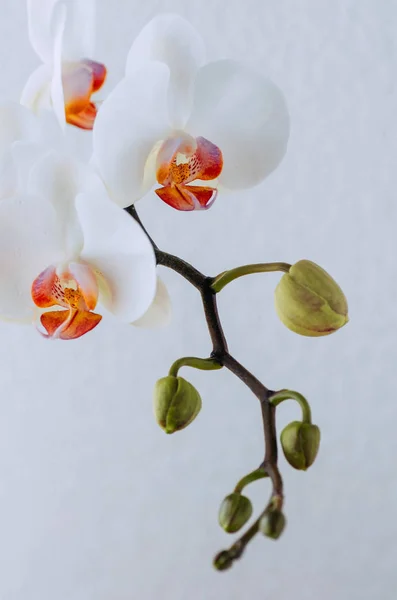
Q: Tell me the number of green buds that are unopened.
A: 6